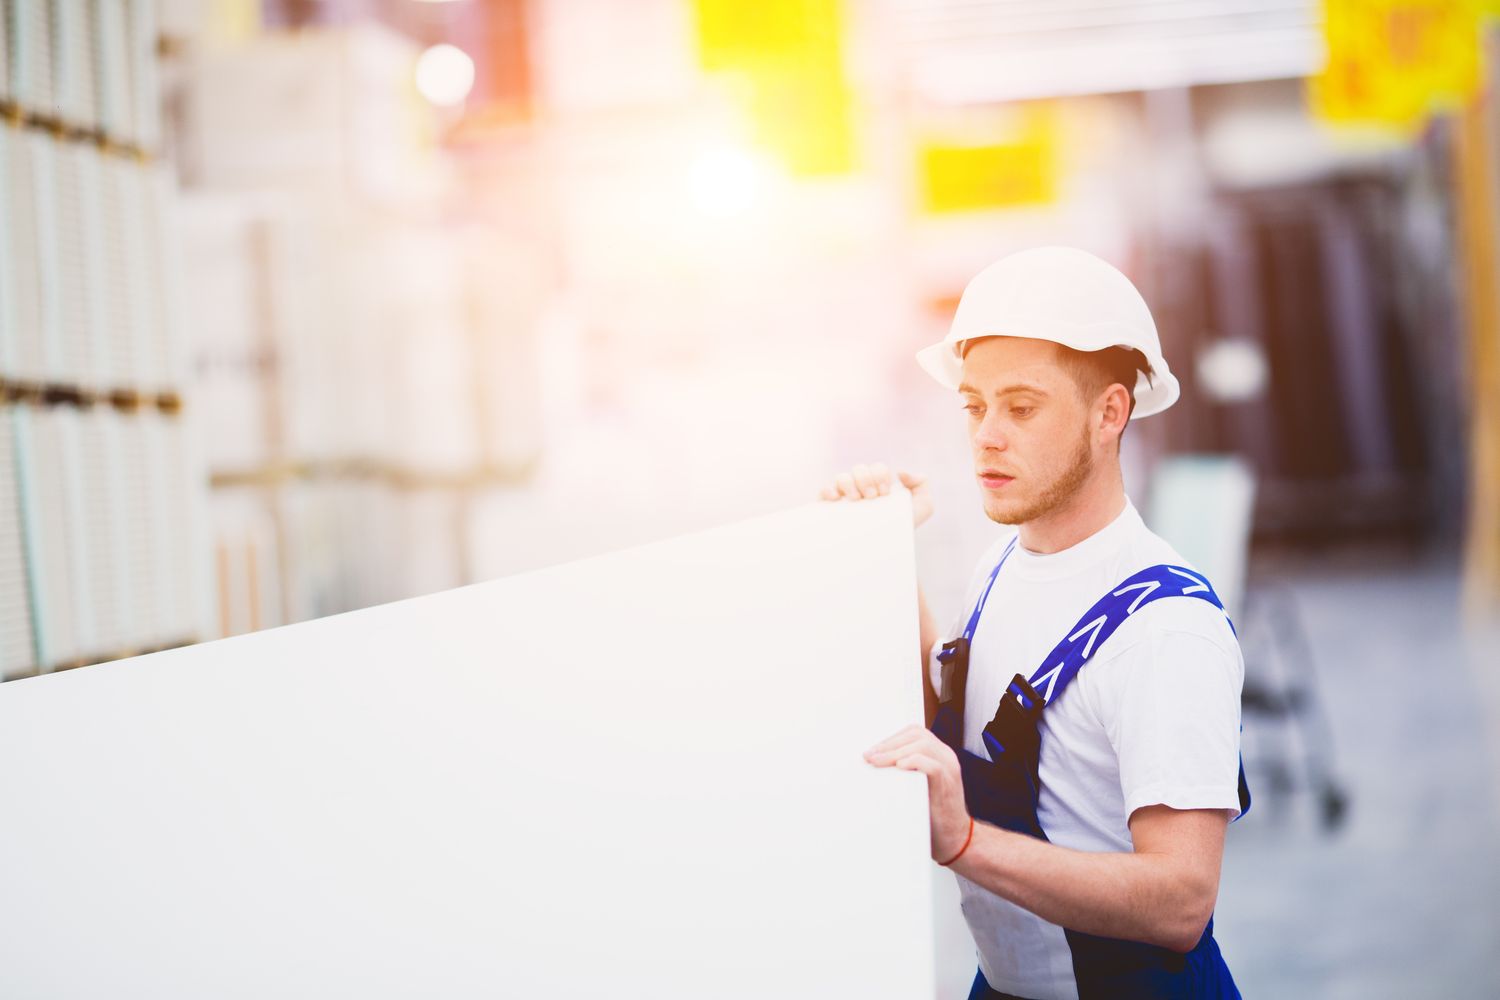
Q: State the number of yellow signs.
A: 3